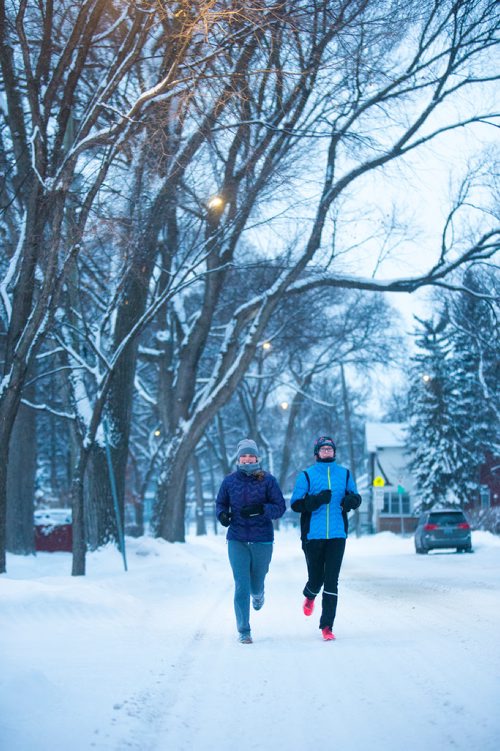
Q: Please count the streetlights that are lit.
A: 5